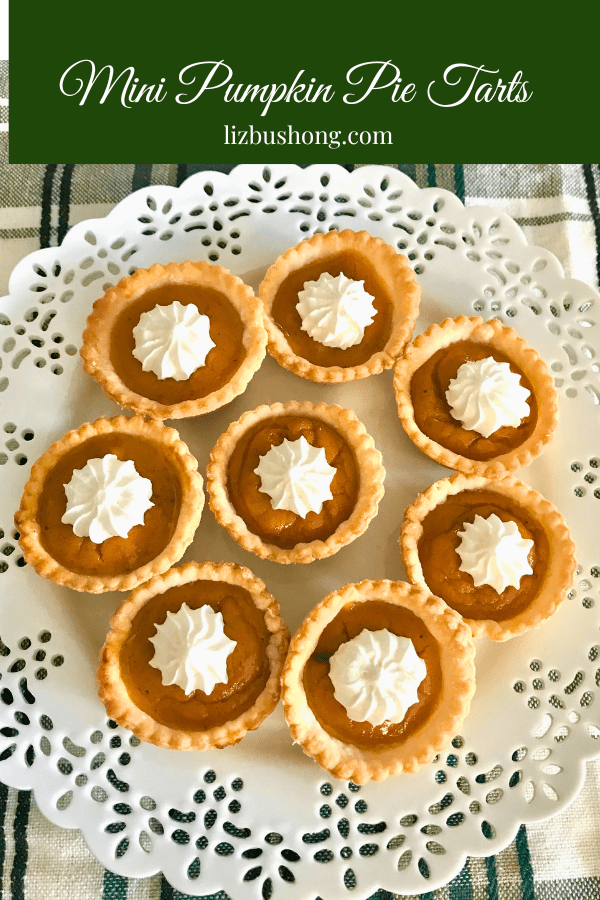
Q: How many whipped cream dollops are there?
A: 8